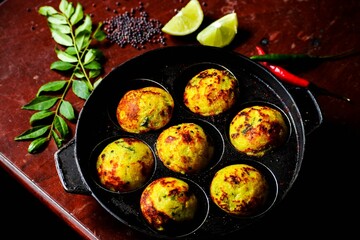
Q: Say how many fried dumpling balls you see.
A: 7